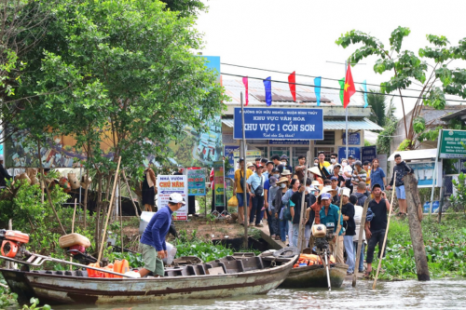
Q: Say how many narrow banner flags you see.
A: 6